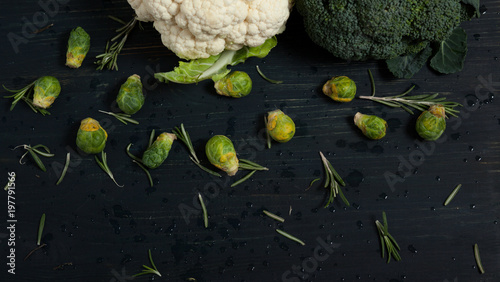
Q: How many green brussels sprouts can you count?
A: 11